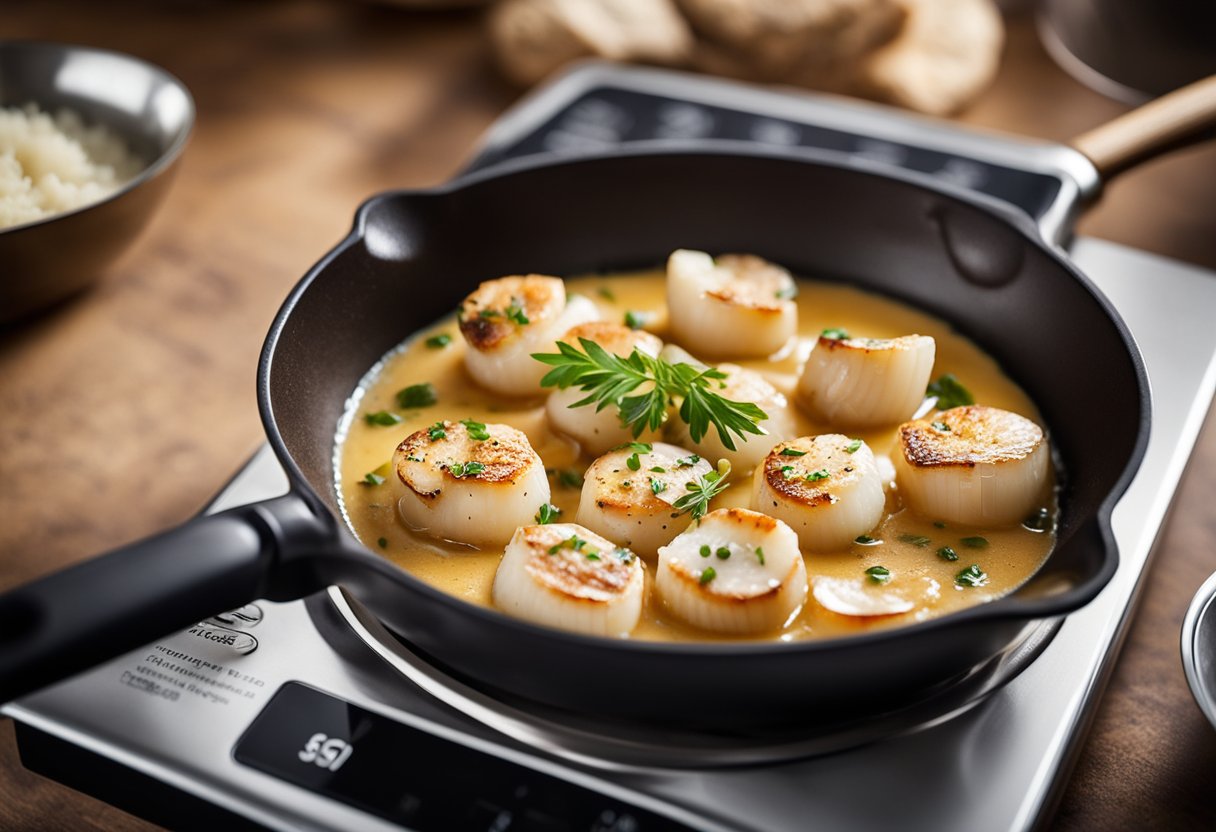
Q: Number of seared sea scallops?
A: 11